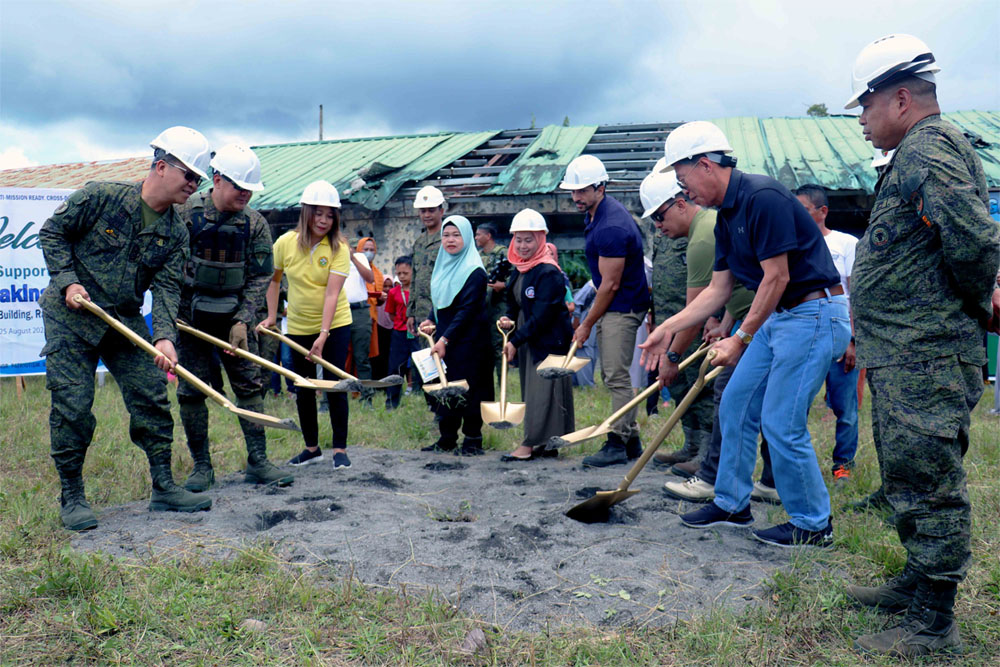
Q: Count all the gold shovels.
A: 8